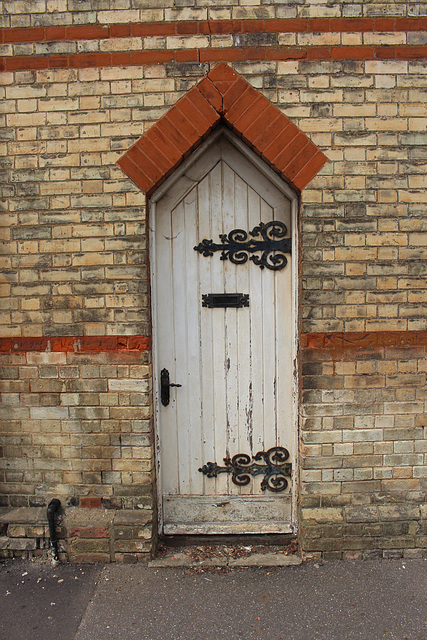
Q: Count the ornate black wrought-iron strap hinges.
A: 2